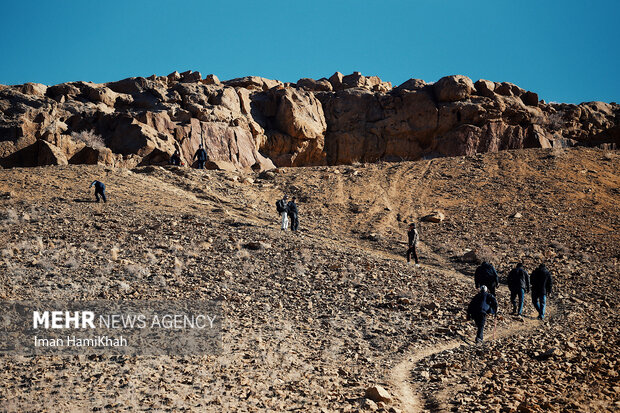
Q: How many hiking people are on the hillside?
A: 10